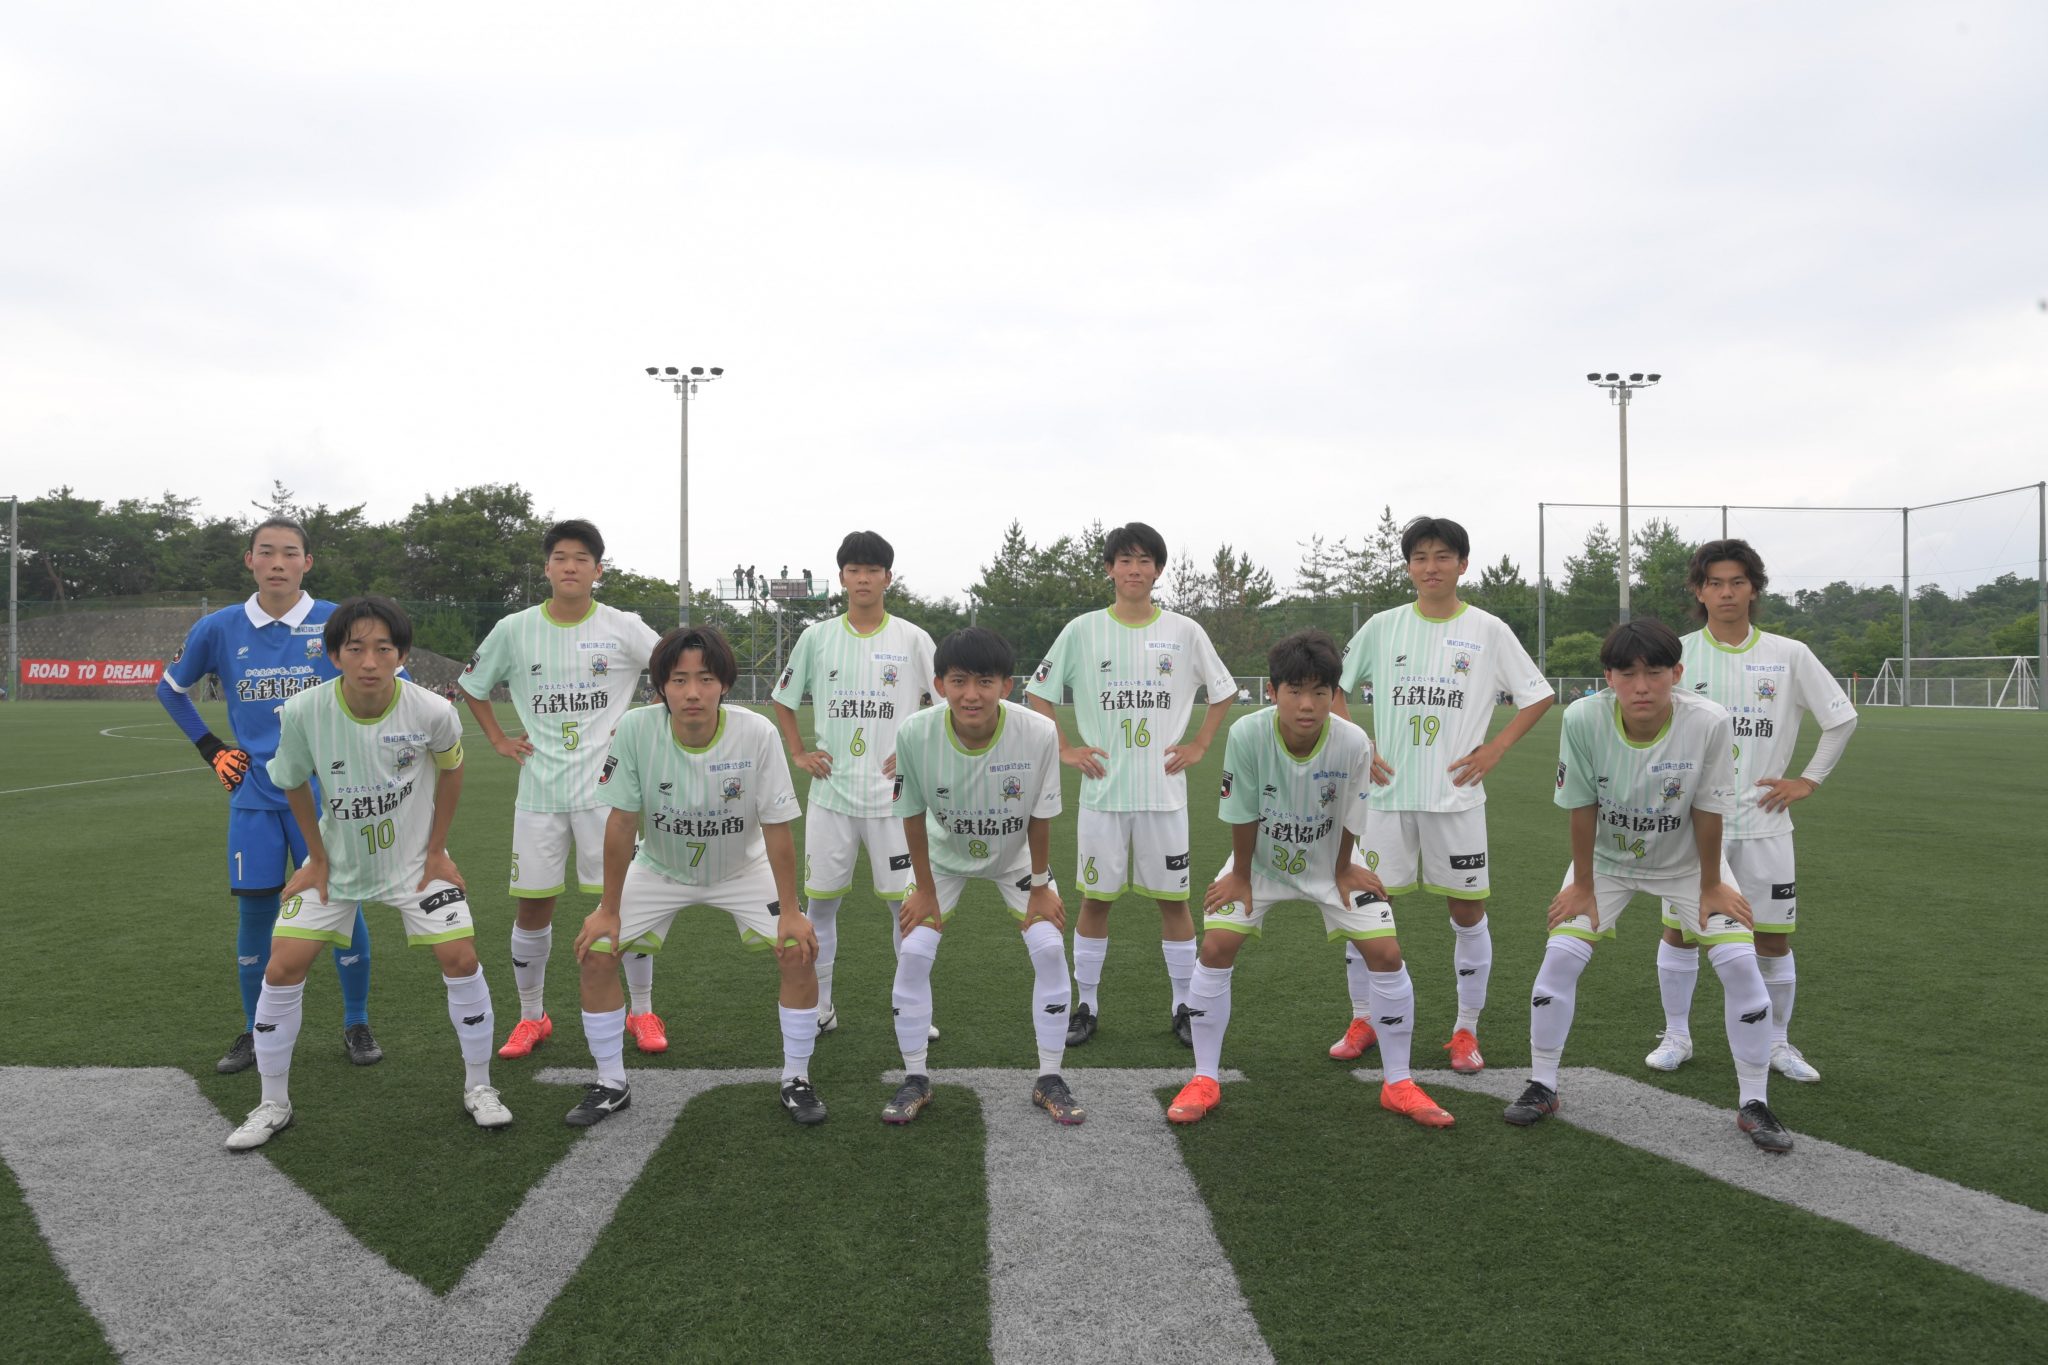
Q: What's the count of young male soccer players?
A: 11